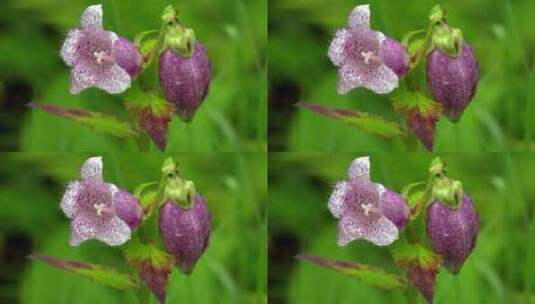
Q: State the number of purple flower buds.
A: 4